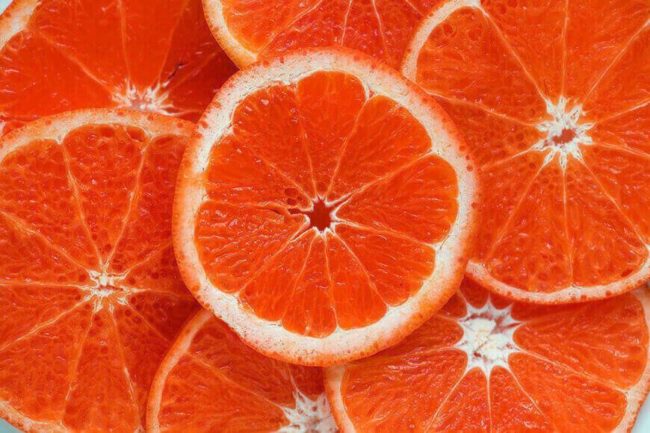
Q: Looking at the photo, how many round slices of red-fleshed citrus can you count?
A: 7